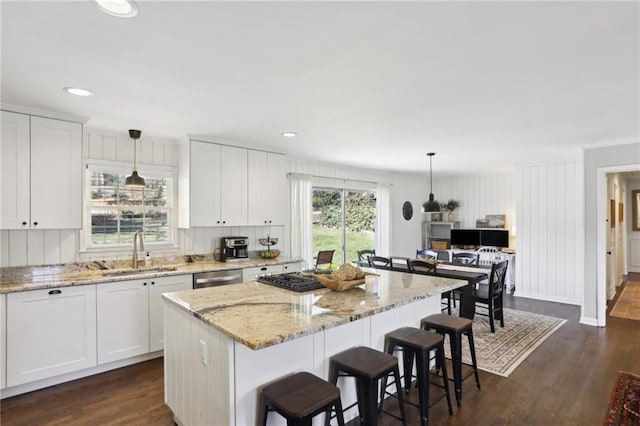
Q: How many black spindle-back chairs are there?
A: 6